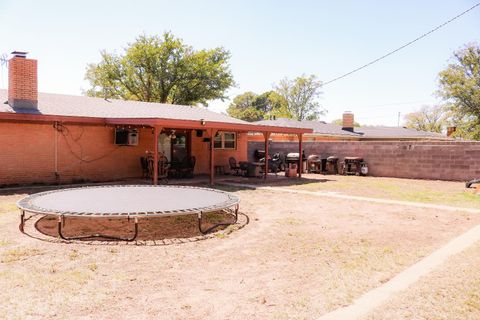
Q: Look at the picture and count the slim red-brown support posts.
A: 4